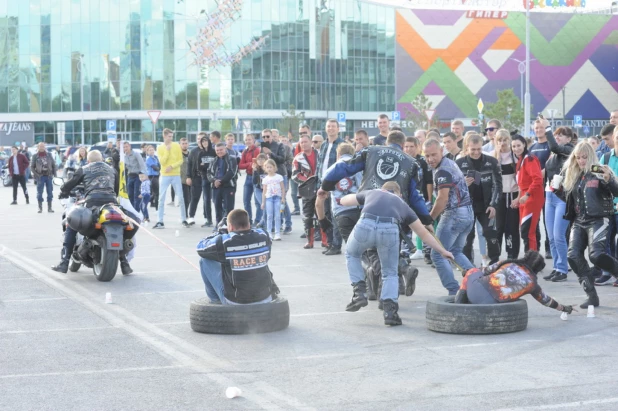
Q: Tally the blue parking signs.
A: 4